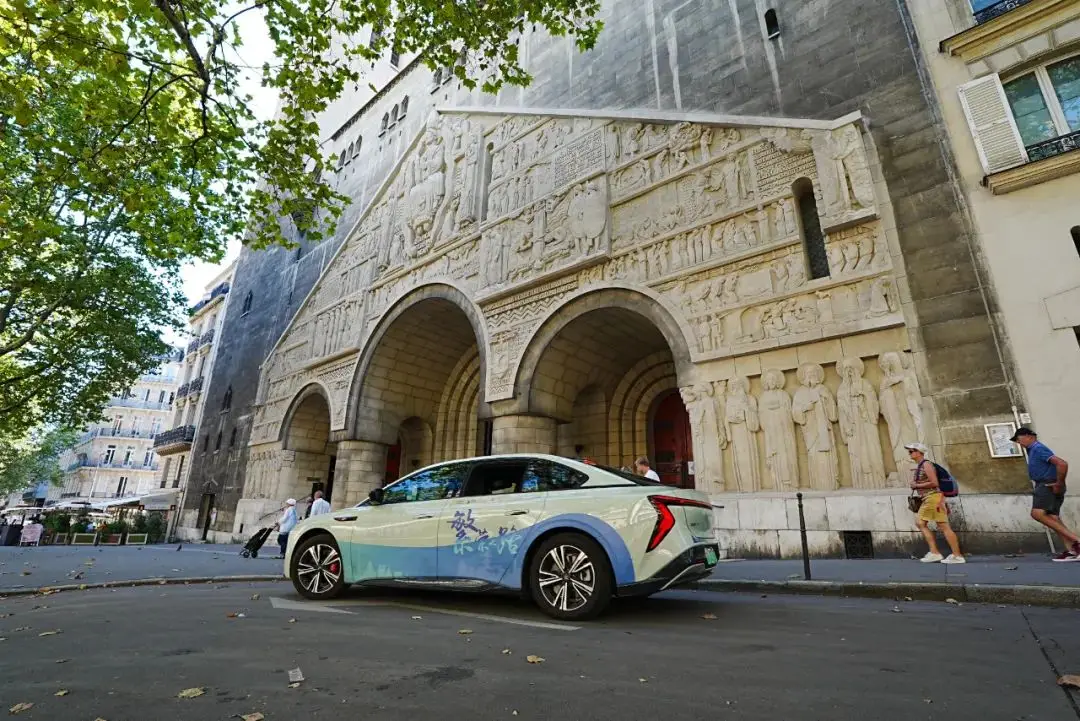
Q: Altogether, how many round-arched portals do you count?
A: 3